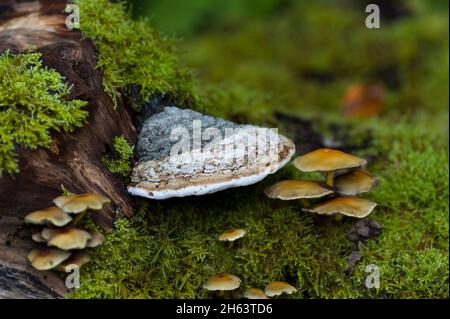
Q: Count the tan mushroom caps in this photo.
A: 15